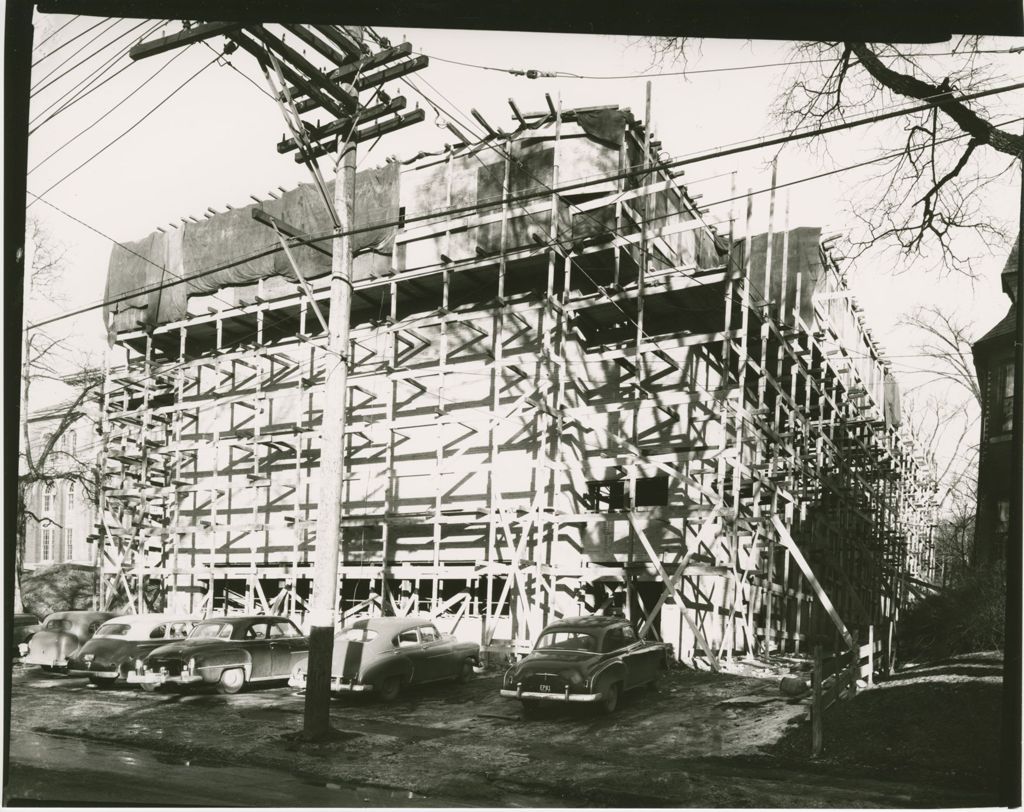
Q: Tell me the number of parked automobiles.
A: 6